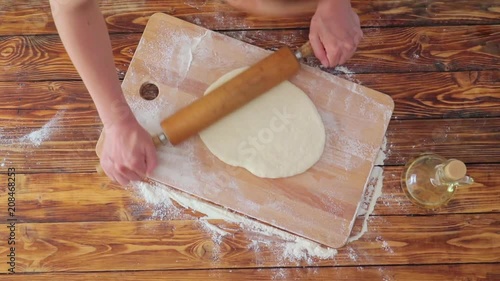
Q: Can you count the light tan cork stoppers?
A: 1